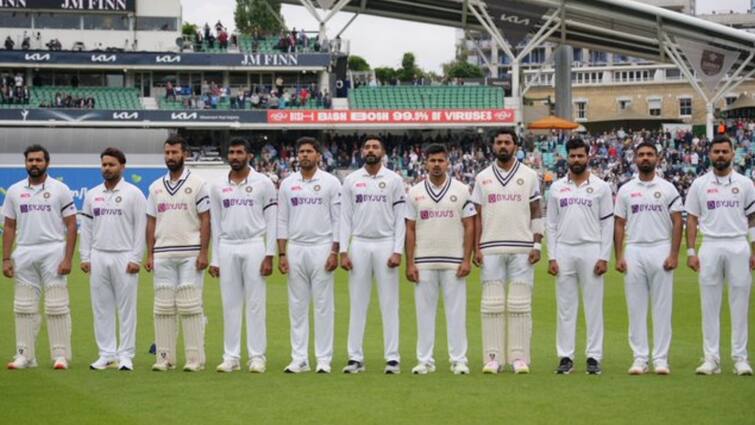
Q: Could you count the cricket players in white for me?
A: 11